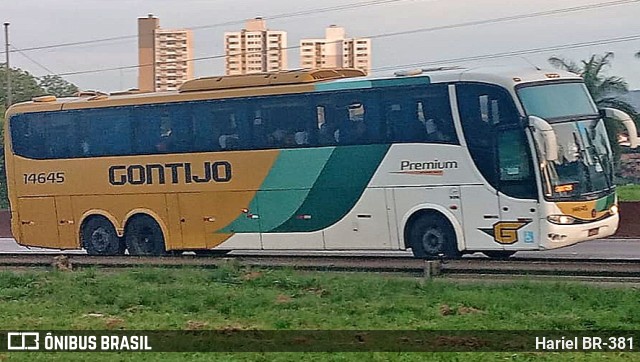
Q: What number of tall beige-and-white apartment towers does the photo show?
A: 3